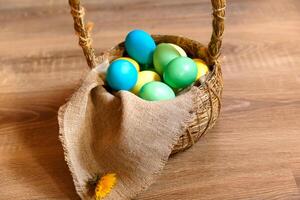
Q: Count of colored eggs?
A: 9